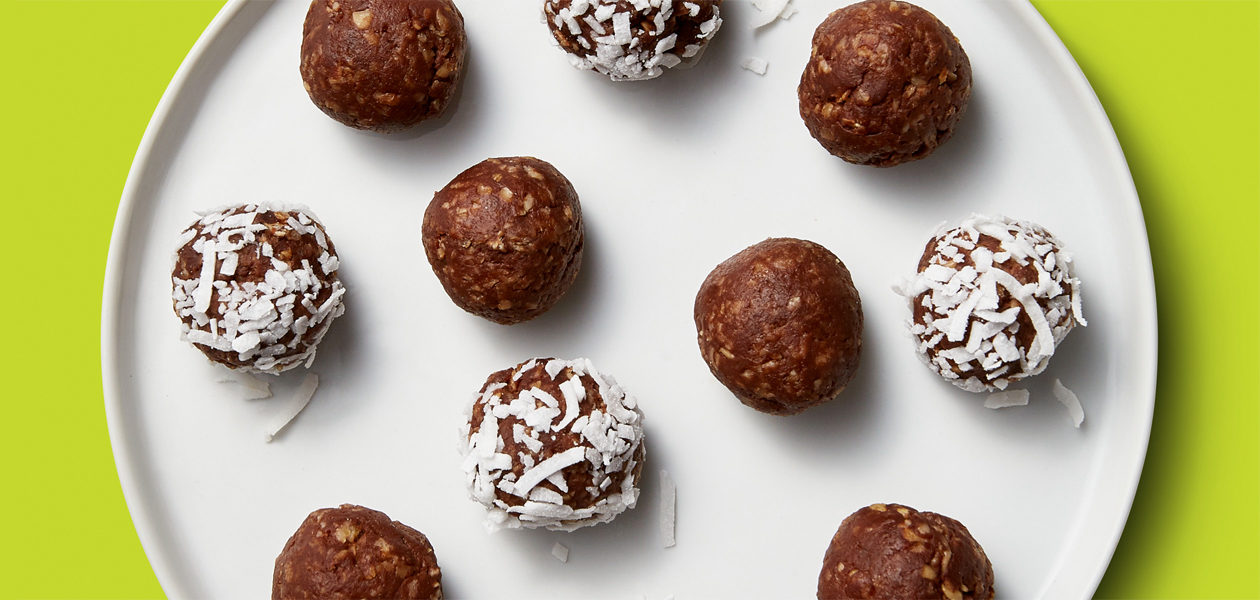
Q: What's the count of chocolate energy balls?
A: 10